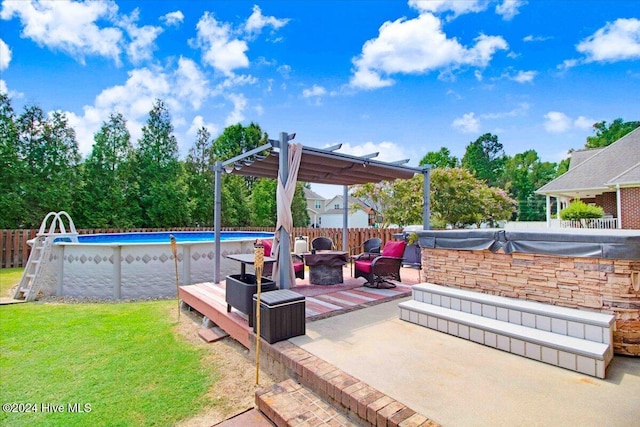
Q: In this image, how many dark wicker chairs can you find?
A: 4